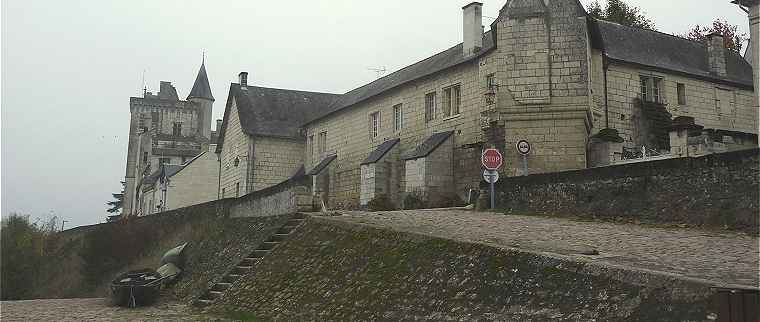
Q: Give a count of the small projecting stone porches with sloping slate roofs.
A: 3